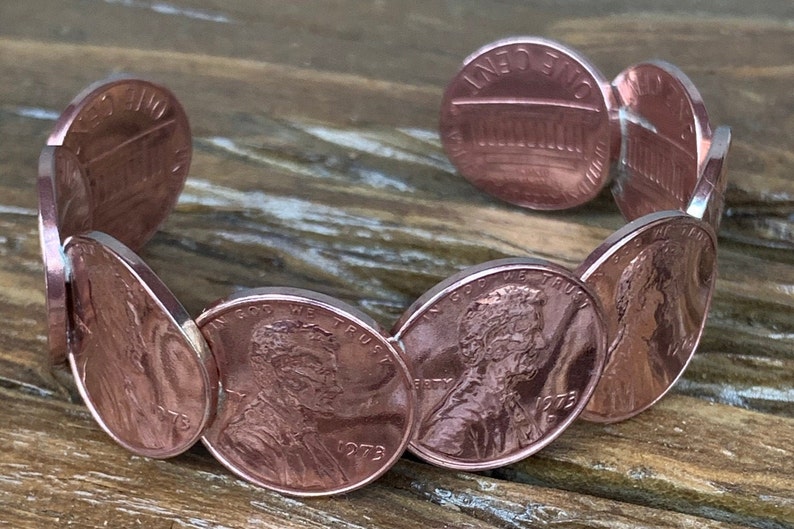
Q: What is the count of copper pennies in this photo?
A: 9